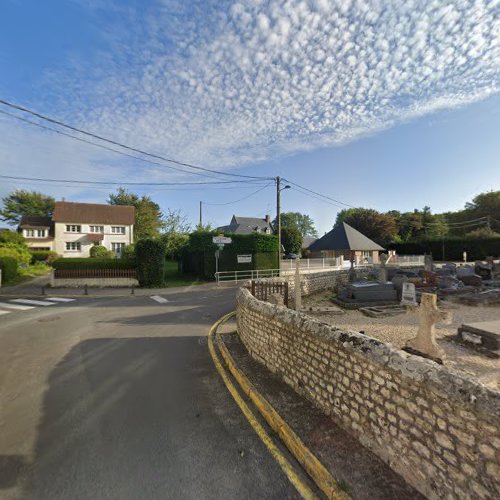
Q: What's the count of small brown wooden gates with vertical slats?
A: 1